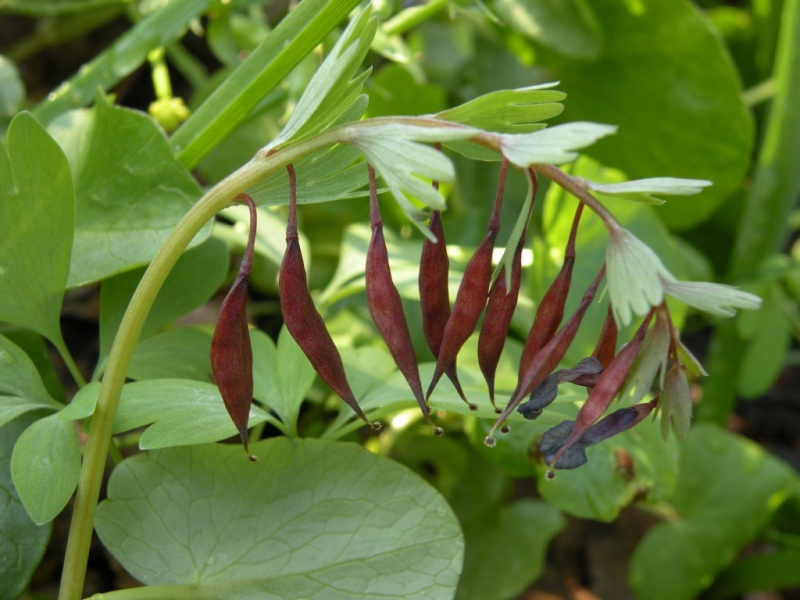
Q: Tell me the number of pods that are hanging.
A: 10